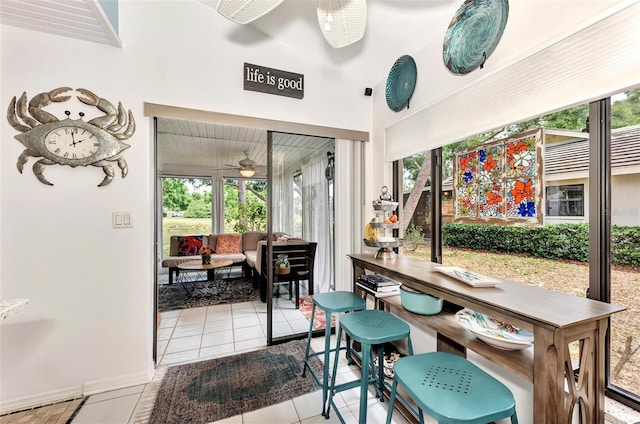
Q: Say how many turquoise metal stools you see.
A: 3